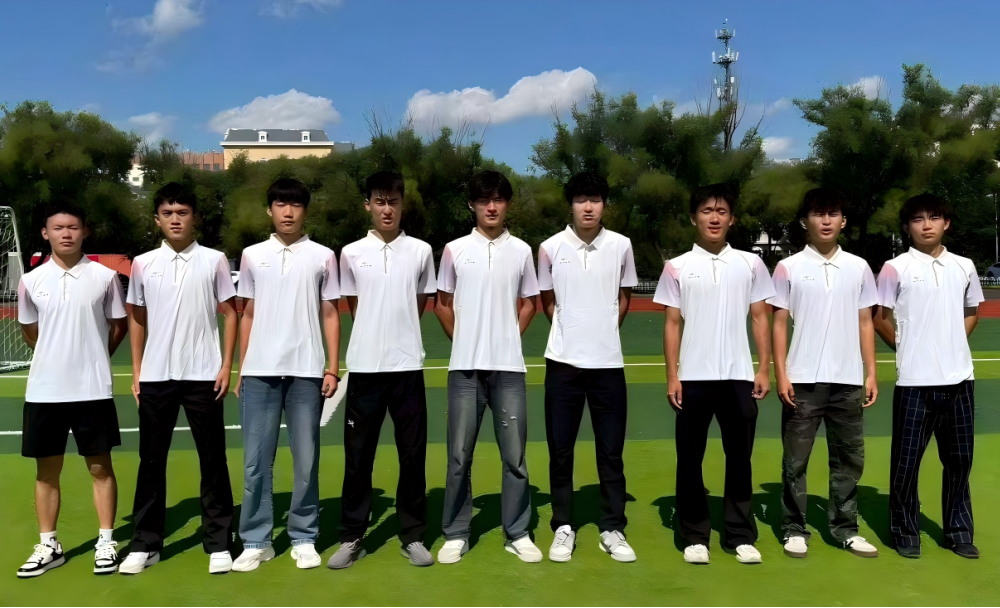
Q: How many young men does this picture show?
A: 9